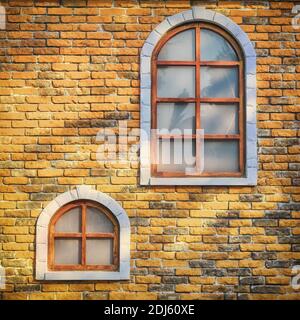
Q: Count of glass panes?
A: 12